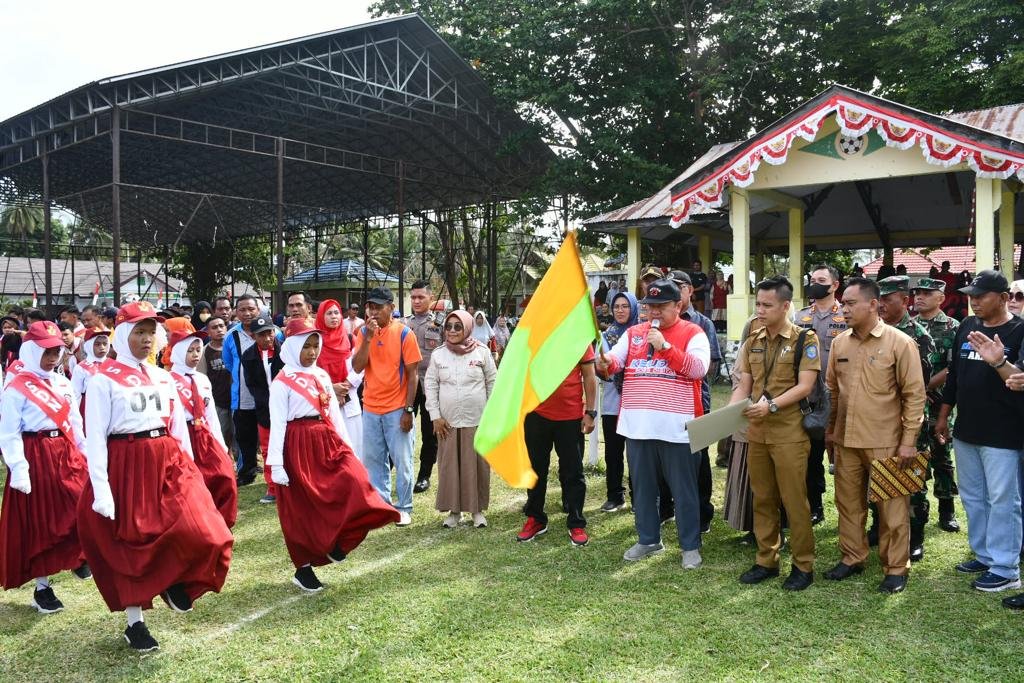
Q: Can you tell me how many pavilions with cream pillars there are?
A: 1